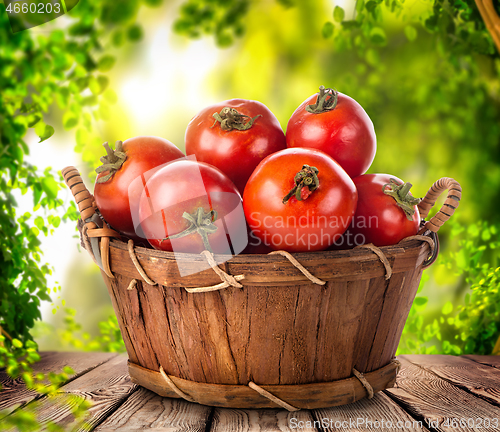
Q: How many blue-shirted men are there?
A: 0